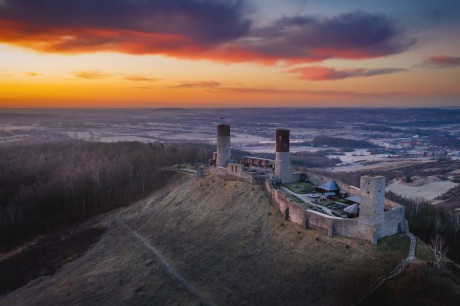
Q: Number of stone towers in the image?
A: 3